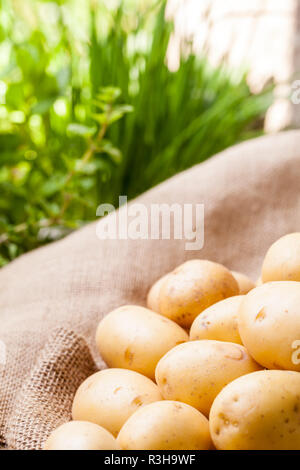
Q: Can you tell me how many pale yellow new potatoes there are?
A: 11